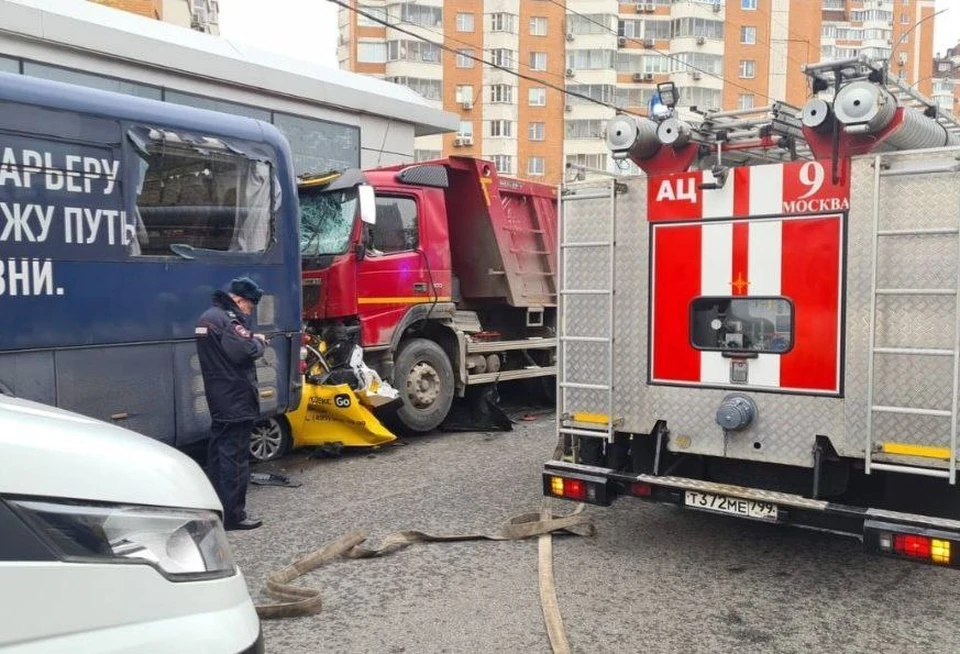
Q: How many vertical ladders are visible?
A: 2